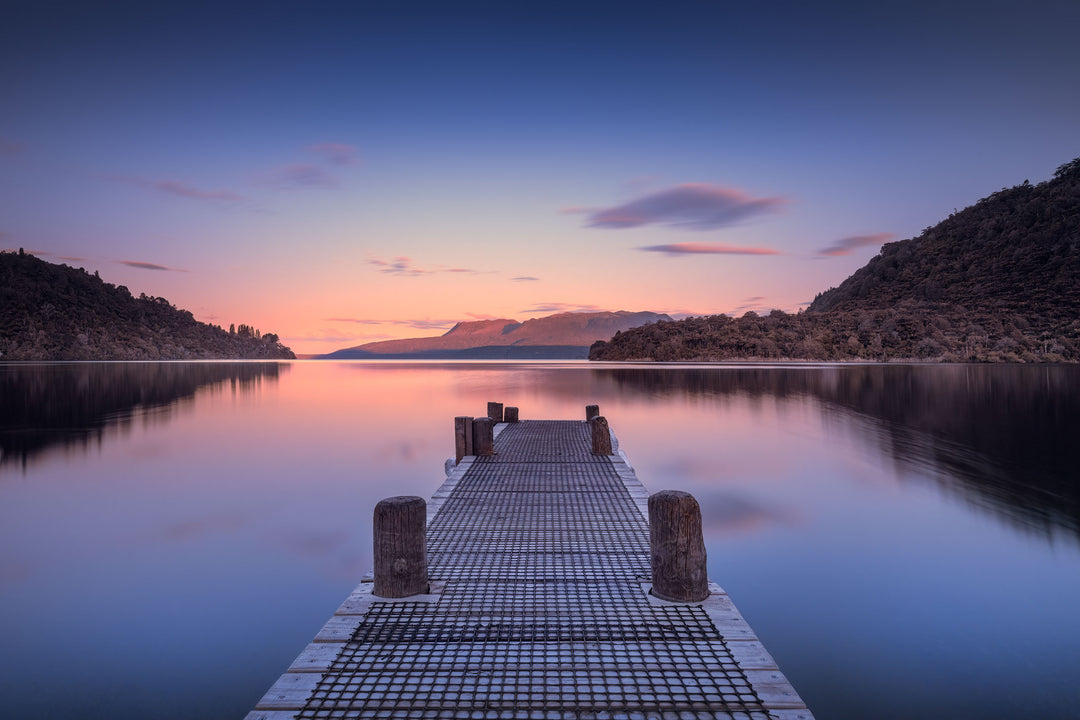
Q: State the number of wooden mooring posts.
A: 8